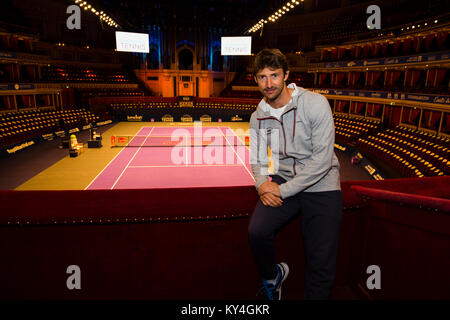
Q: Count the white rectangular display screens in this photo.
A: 2